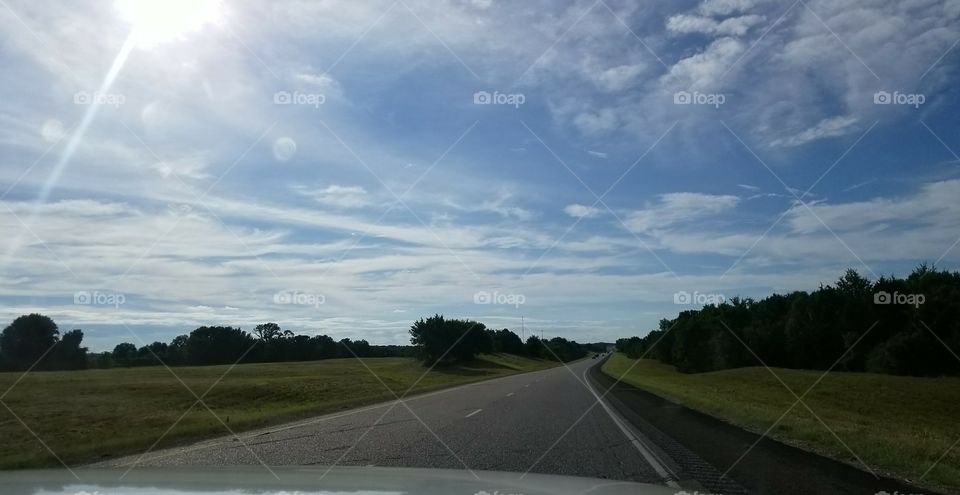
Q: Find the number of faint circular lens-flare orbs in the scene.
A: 3